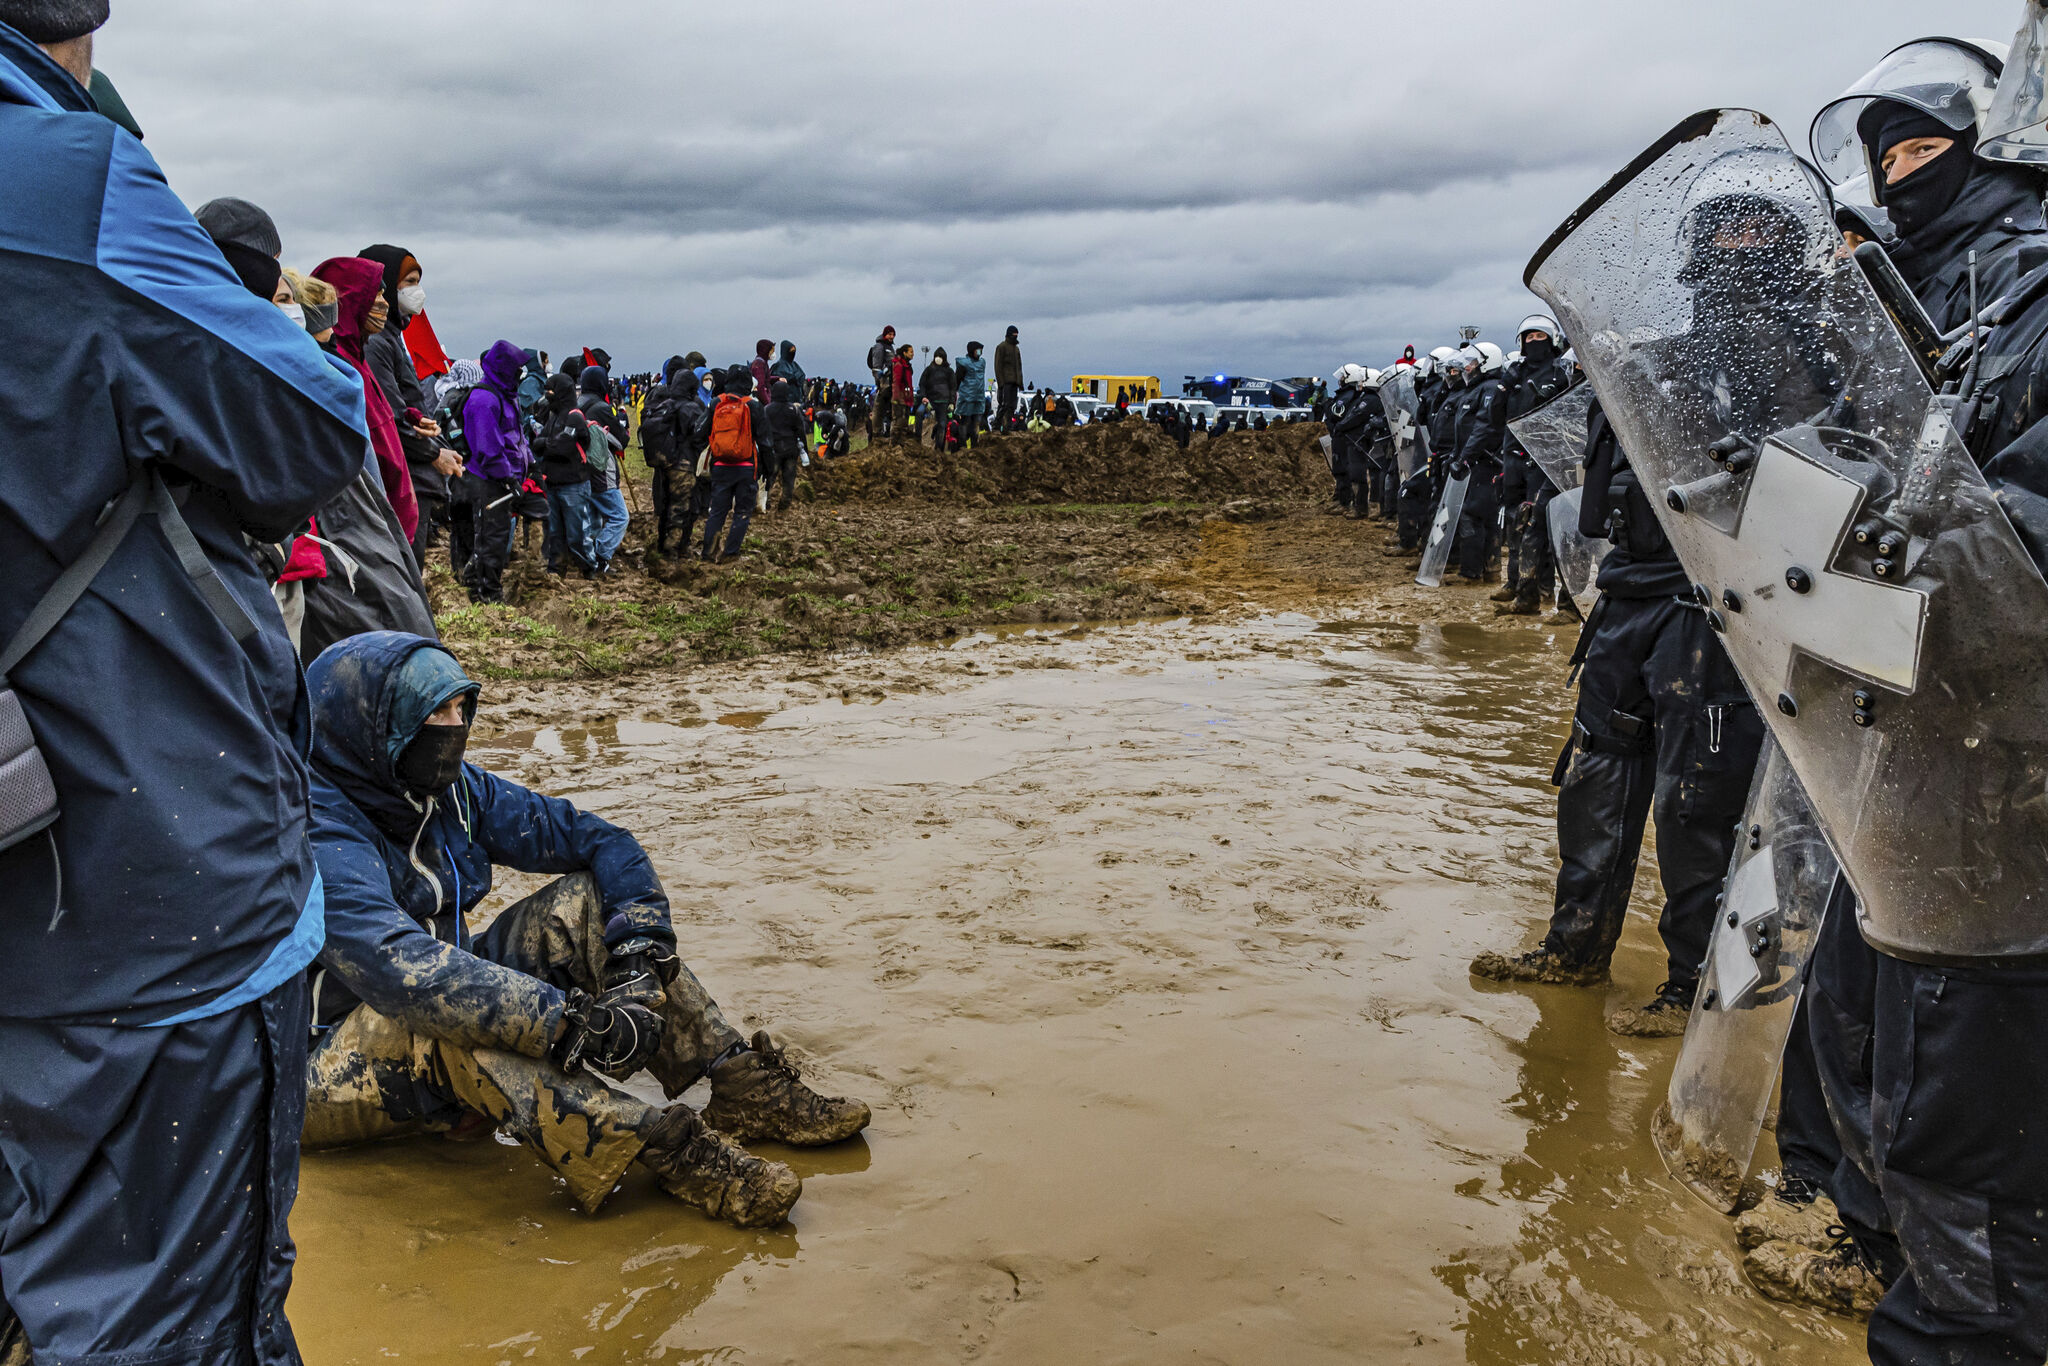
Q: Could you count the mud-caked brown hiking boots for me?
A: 2